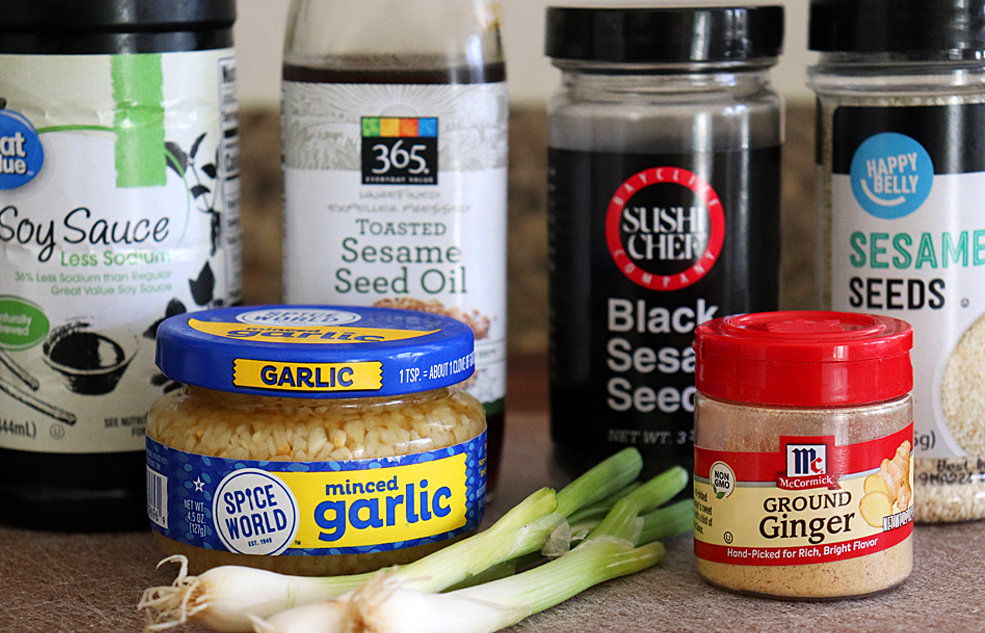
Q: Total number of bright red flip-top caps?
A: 1